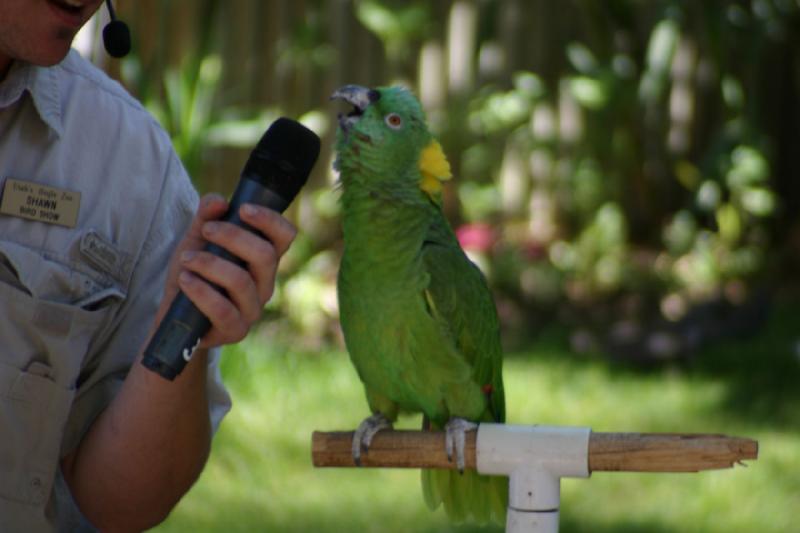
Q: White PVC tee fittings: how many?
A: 1